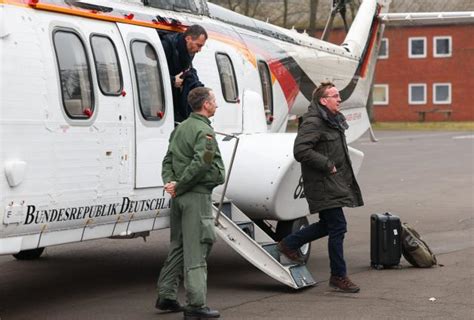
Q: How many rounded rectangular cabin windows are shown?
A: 5